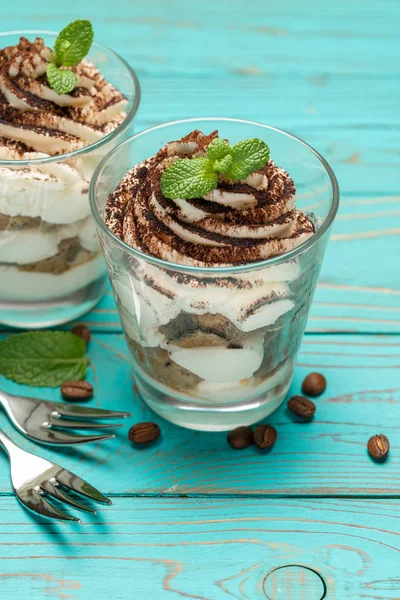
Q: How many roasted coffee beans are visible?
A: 8